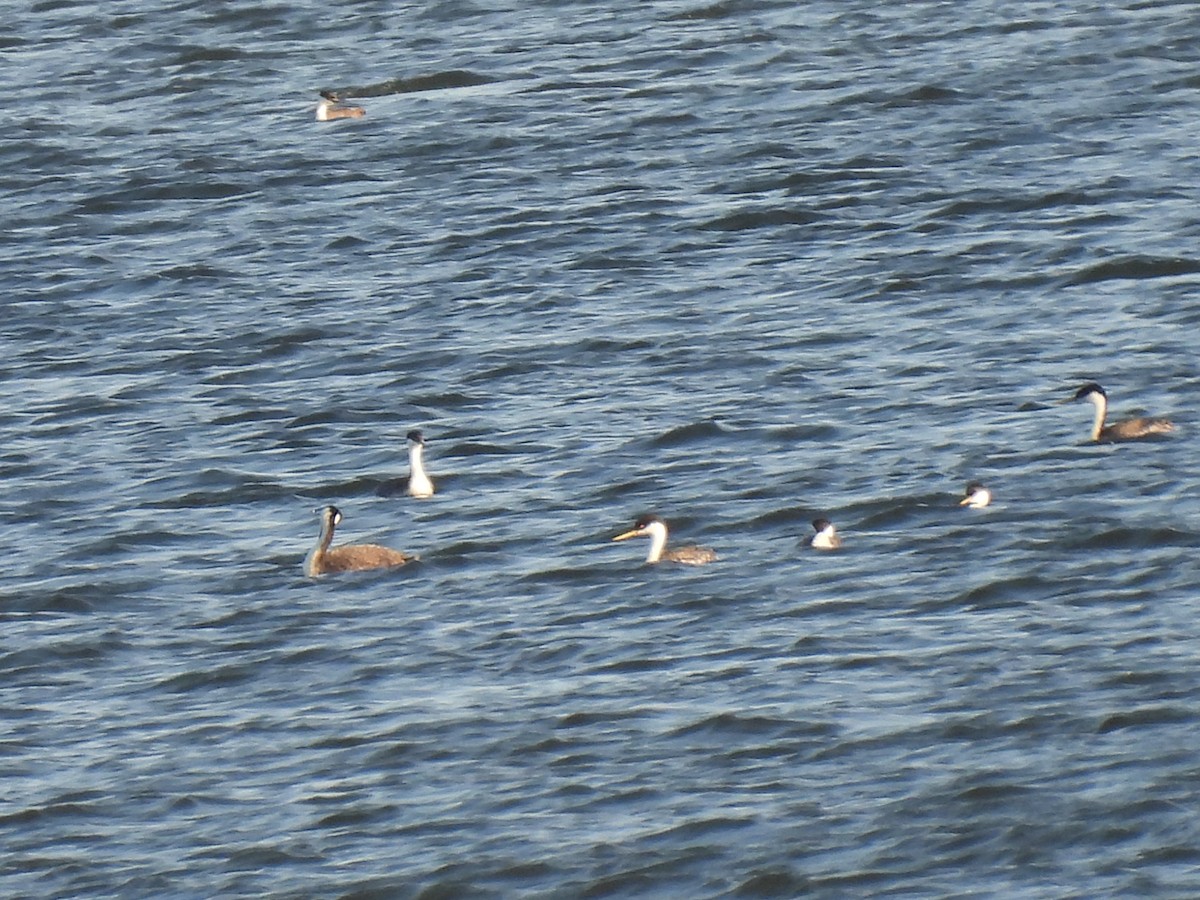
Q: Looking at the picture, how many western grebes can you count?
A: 7